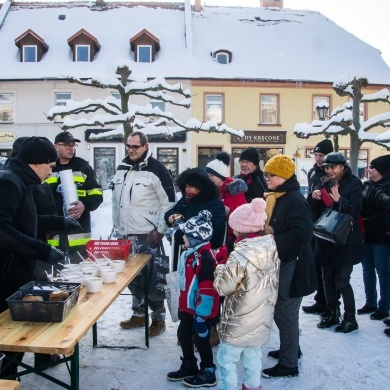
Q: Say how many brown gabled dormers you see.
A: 3